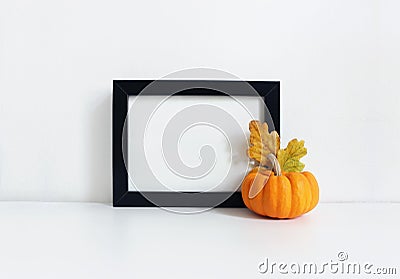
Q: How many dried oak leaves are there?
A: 2